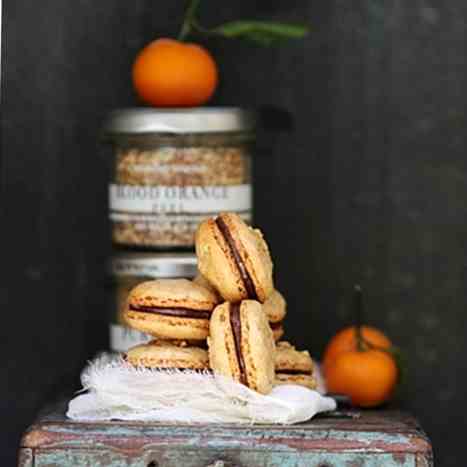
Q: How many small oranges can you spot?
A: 3